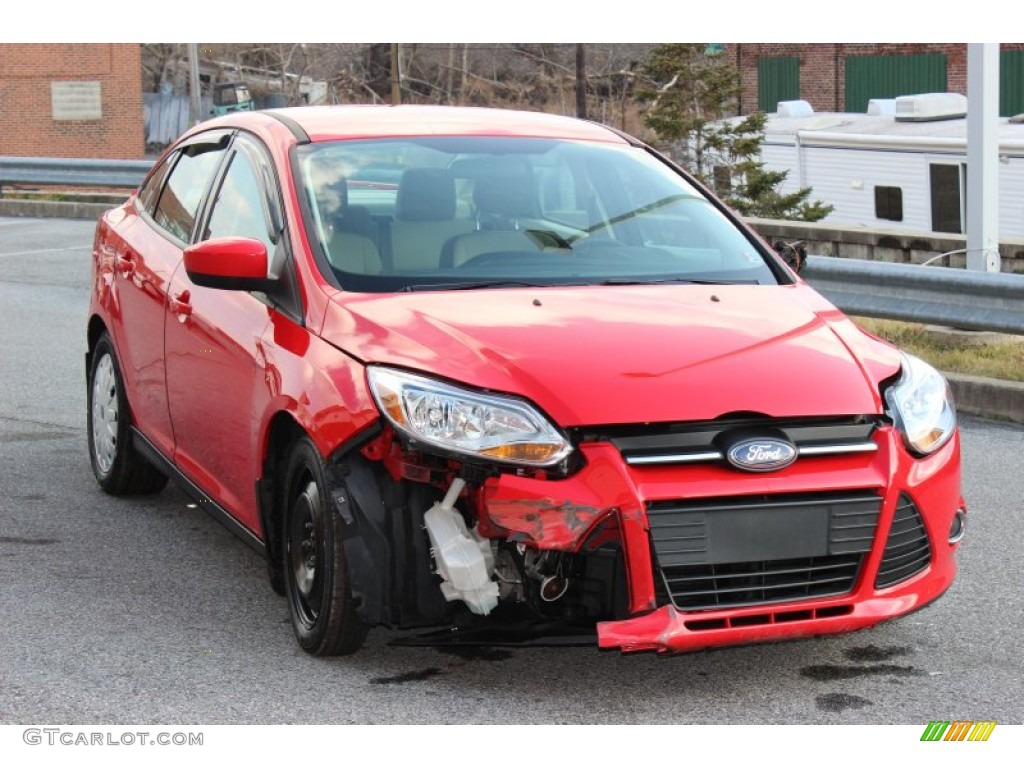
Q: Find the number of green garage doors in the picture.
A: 3